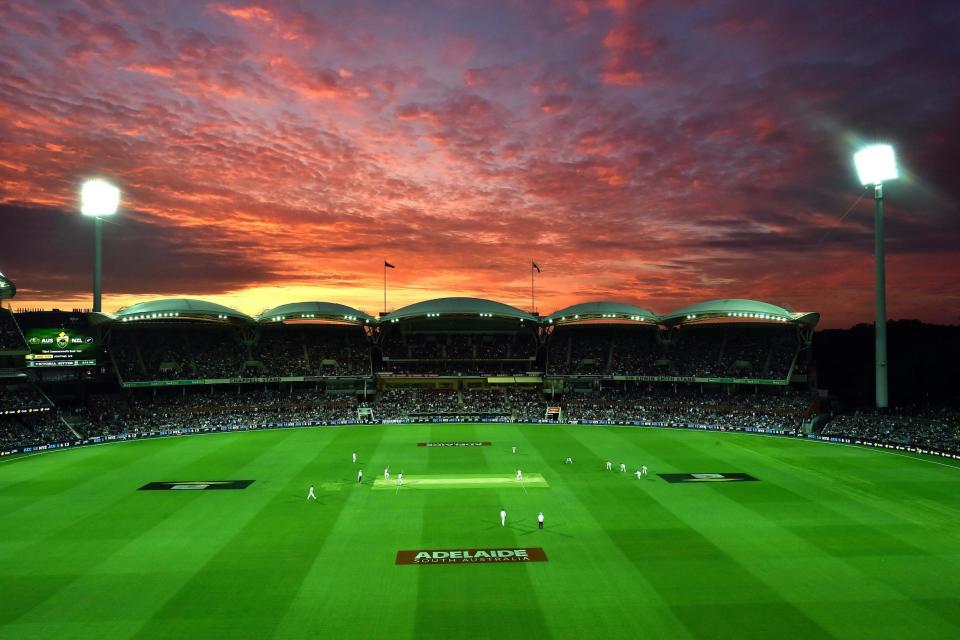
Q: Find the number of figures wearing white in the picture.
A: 14